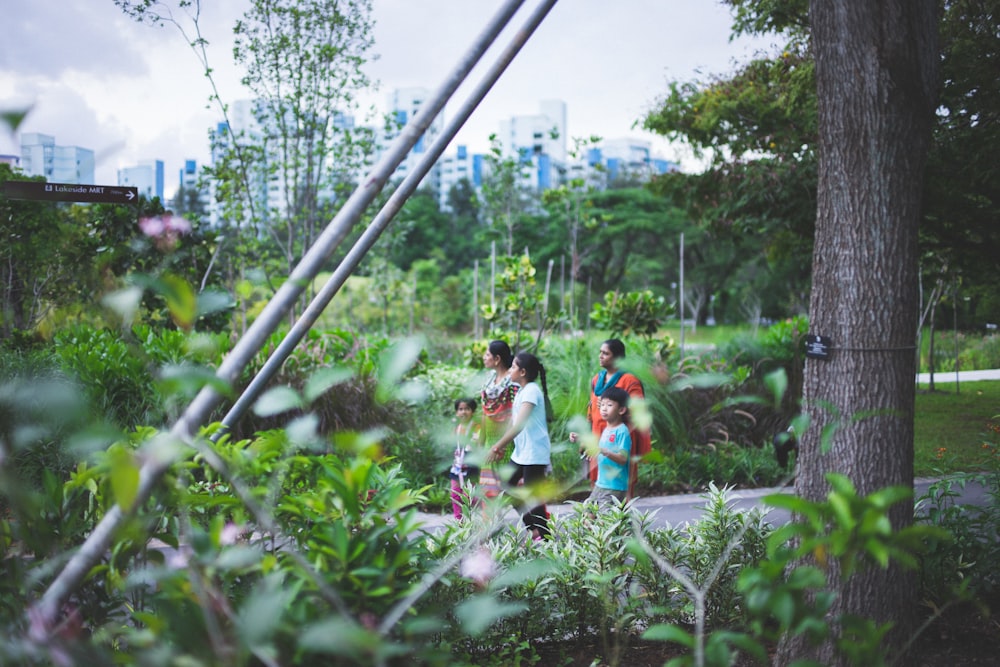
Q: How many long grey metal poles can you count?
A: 2